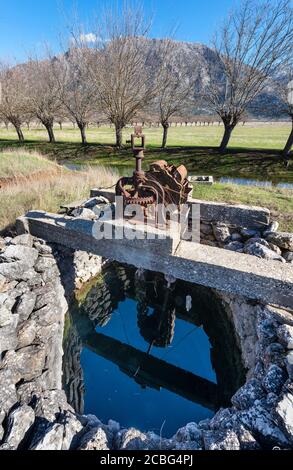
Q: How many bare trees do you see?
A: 7